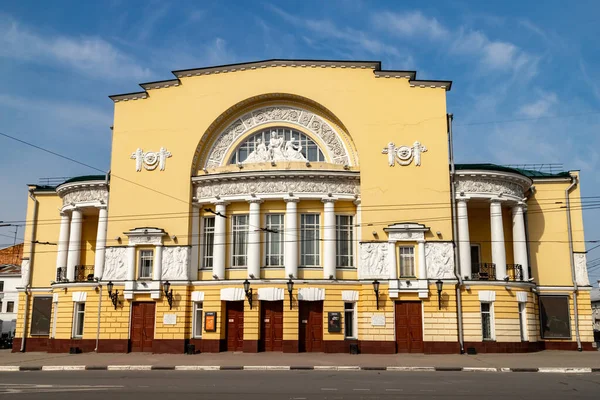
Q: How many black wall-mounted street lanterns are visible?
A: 6